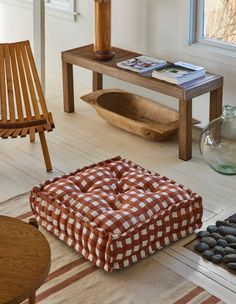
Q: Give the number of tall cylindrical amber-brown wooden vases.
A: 1